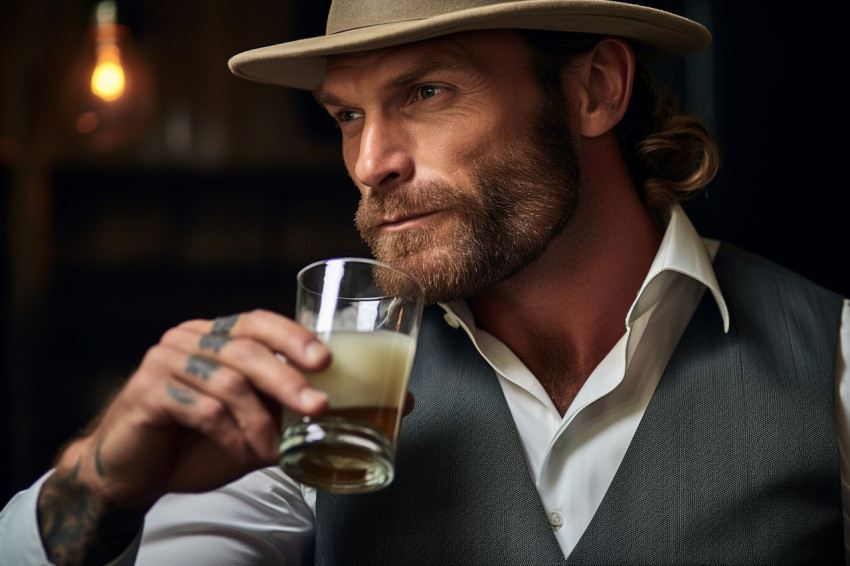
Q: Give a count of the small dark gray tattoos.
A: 4